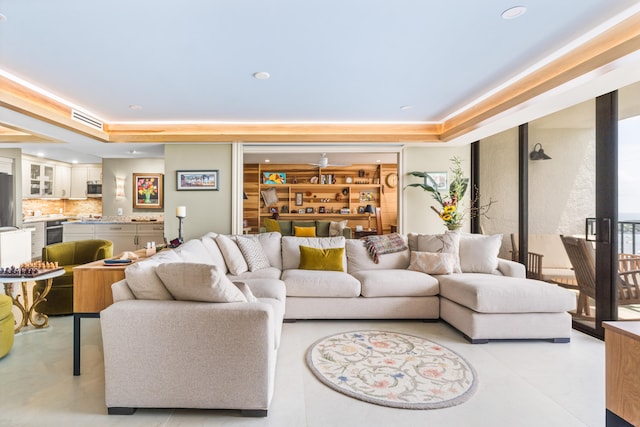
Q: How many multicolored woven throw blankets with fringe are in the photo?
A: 1